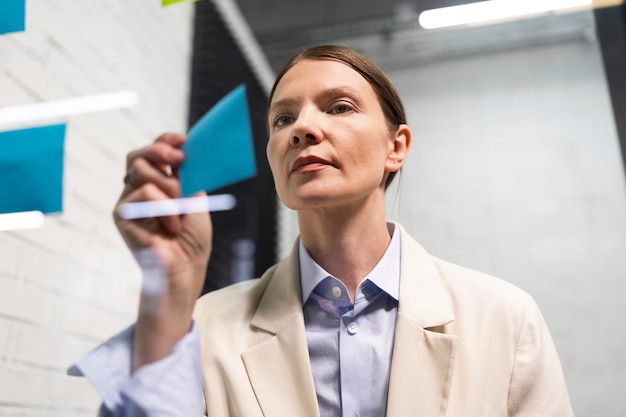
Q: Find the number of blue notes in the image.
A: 3